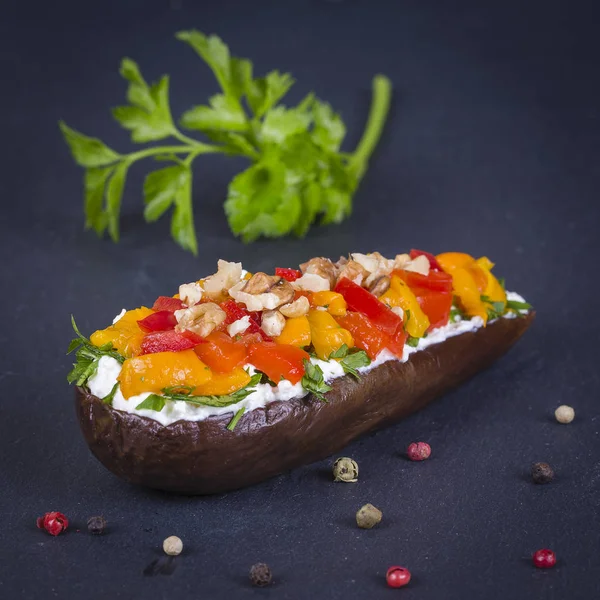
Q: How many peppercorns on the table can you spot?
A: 11